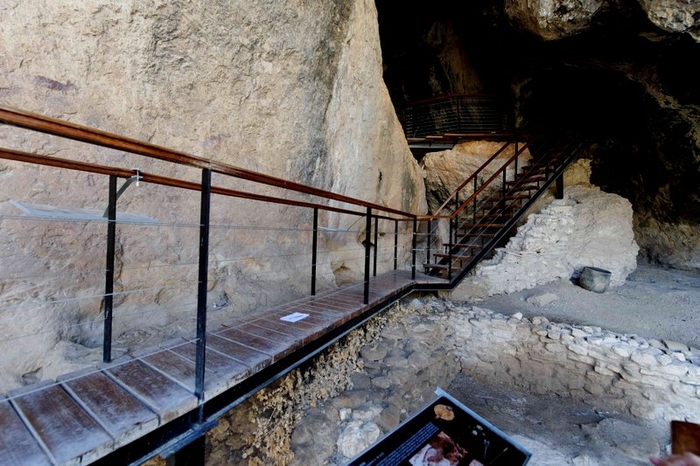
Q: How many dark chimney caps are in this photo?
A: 0